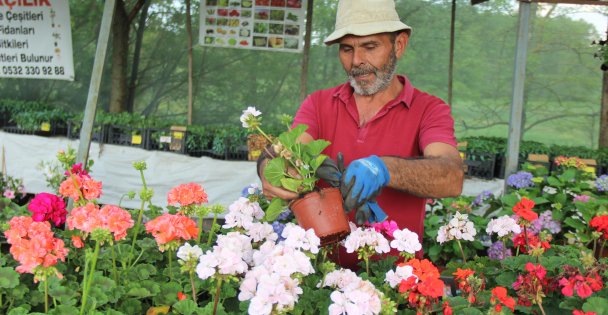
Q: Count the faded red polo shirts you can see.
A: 1